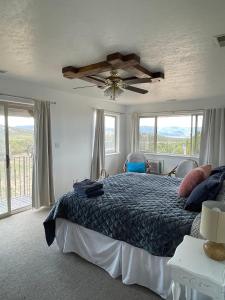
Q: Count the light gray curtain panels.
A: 4